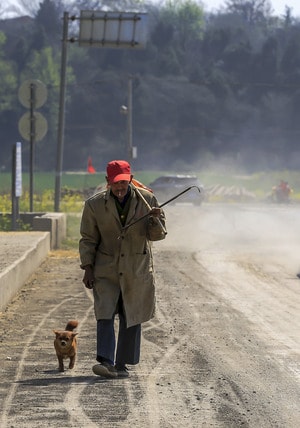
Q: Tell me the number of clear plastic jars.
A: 0